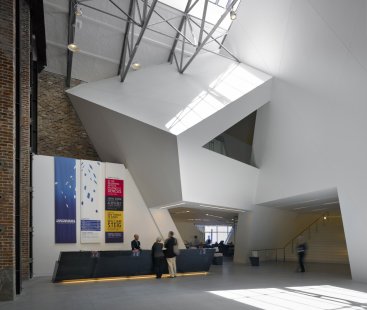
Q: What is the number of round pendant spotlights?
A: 4